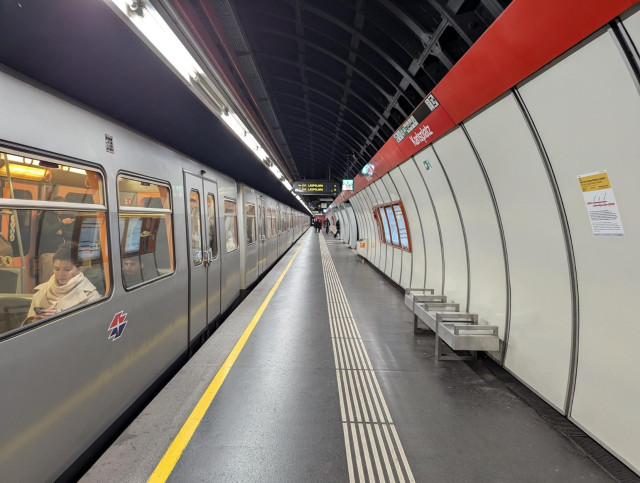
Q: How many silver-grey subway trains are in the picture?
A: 1